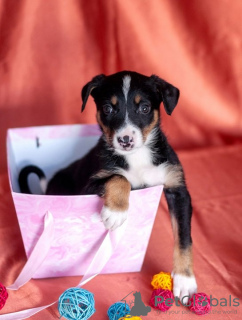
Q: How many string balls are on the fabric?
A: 7